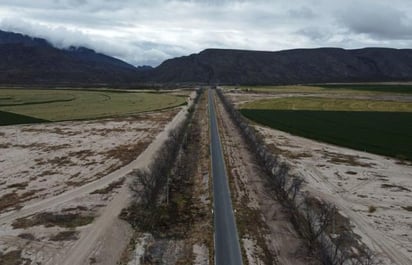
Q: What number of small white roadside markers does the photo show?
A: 2